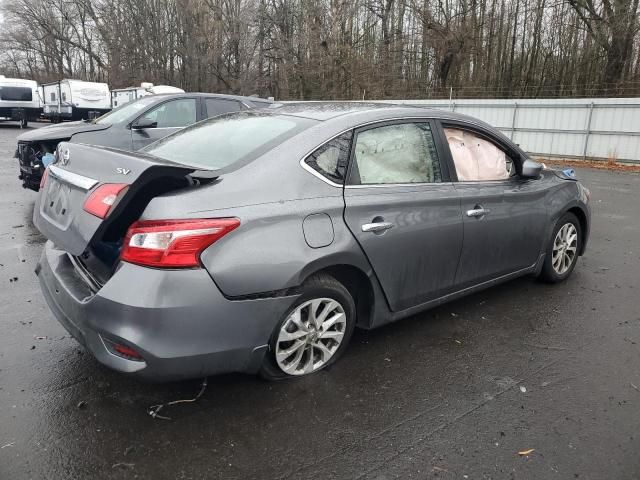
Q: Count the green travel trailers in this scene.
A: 0